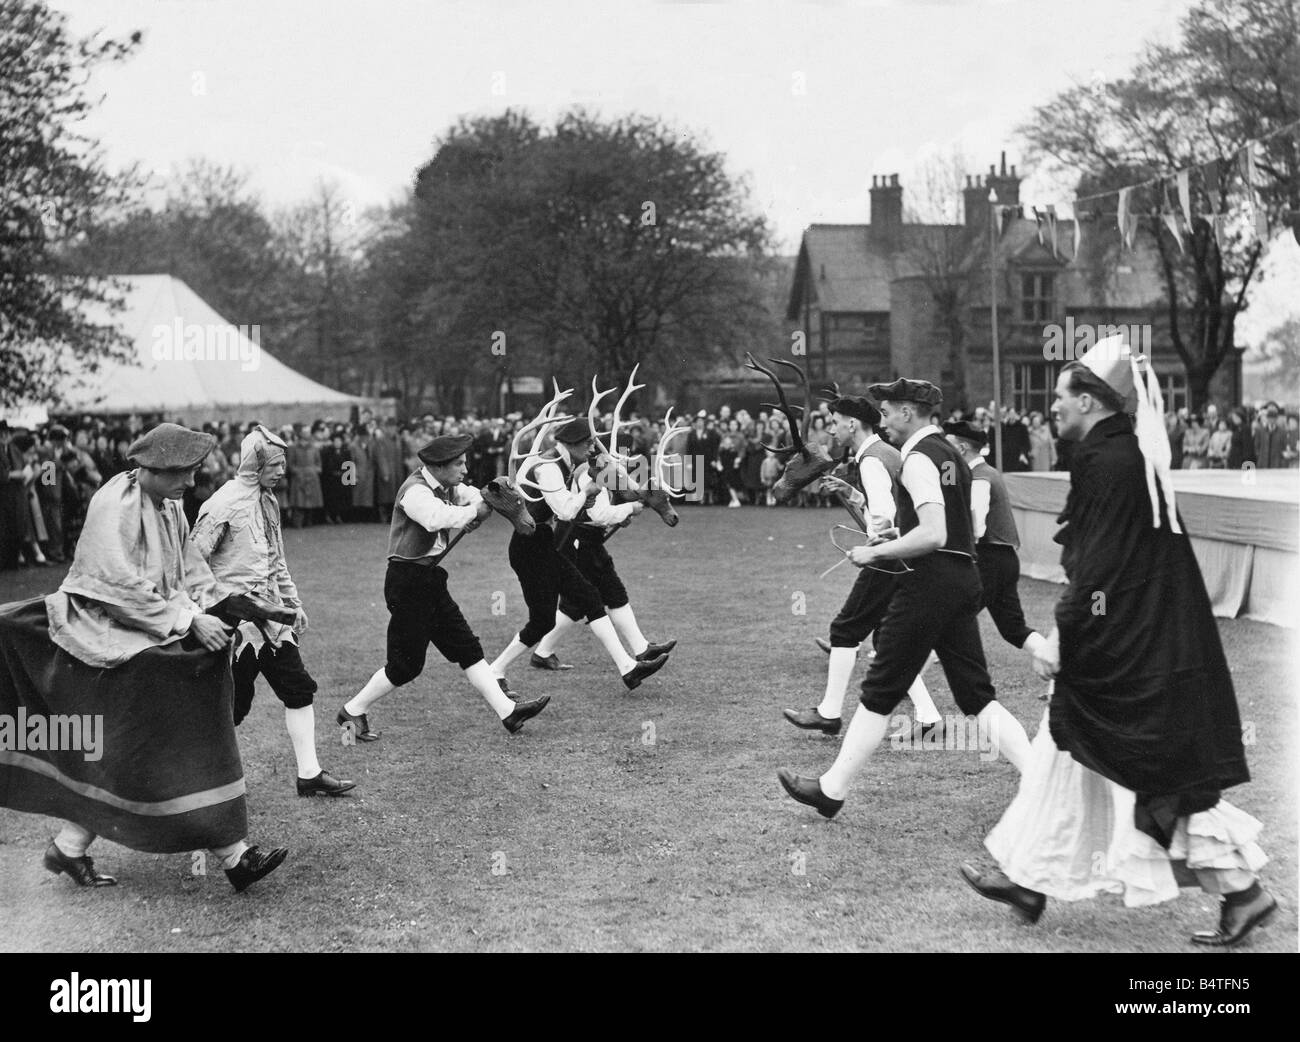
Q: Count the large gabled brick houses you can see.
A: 1